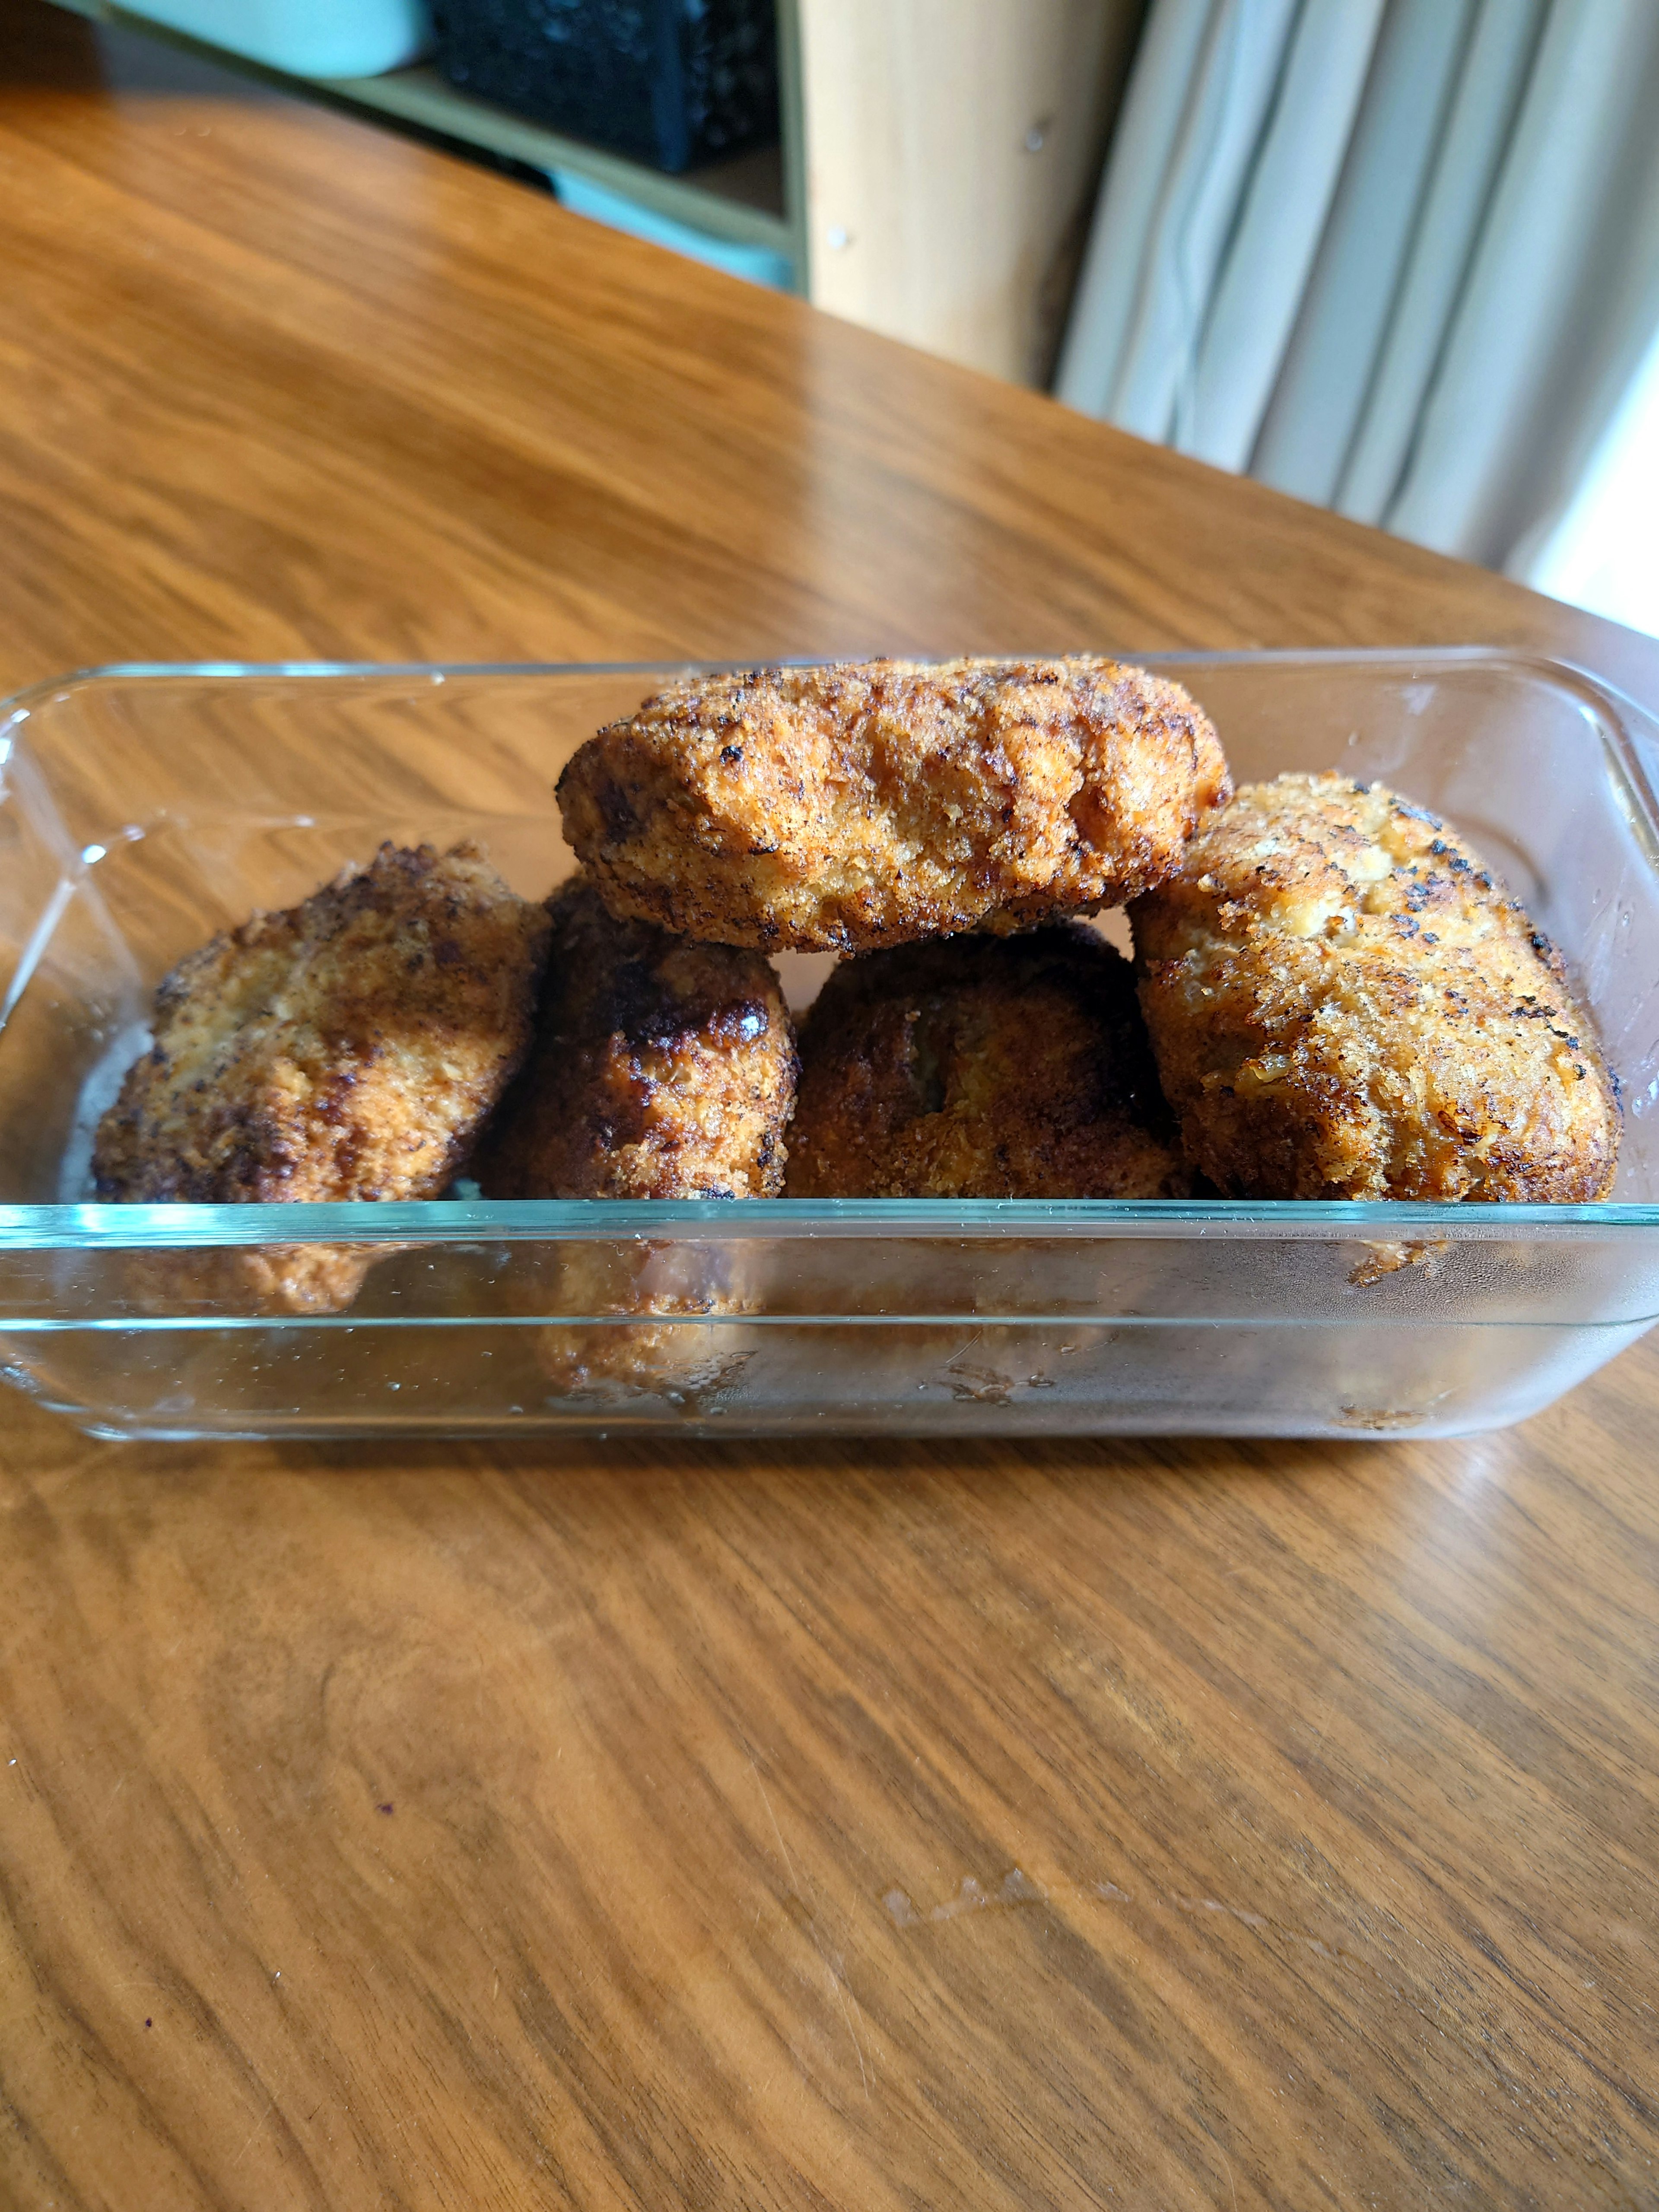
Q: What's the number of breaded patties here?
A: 5